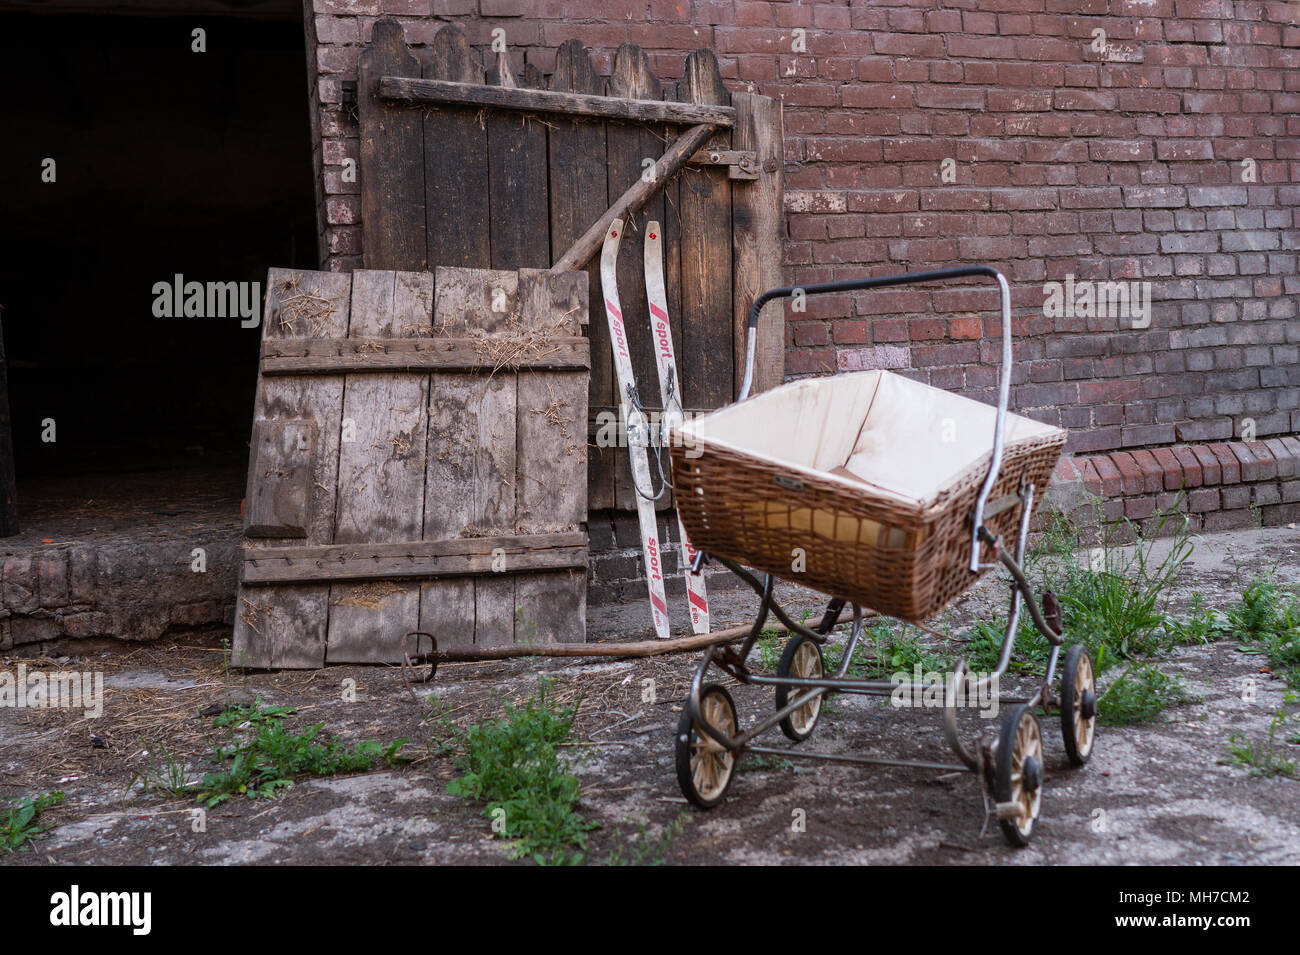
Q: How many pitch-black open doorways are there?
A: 1